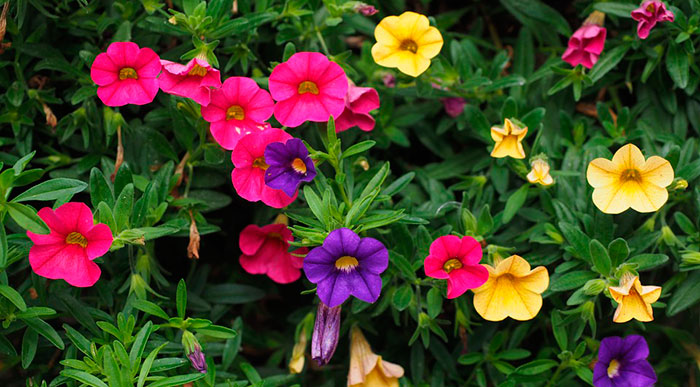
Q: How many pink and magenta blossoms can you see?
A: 11